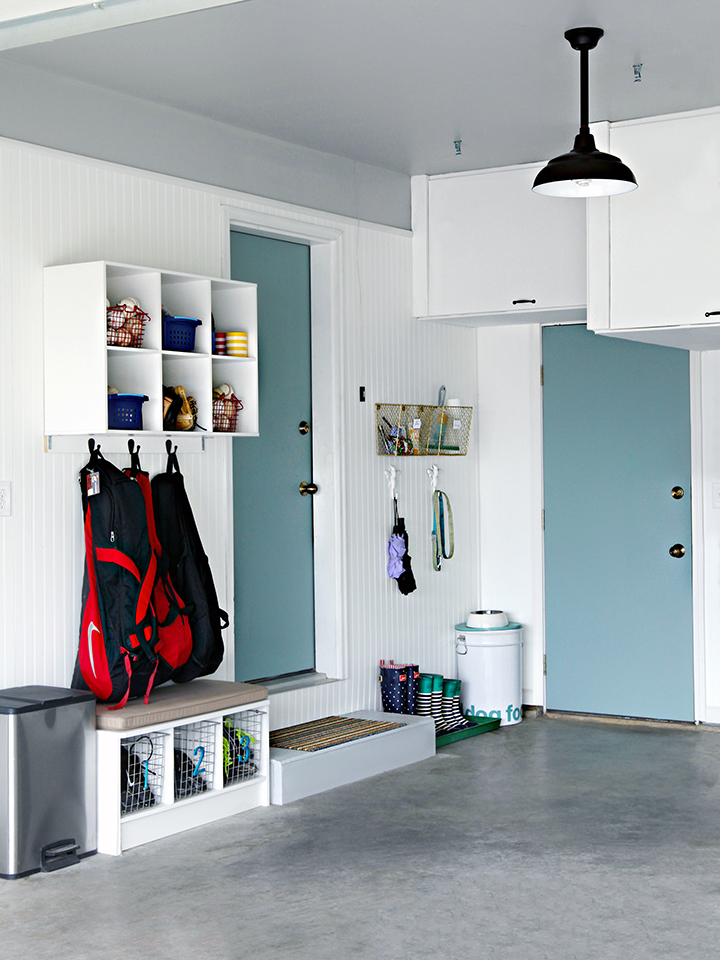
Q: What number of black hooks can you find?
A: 3